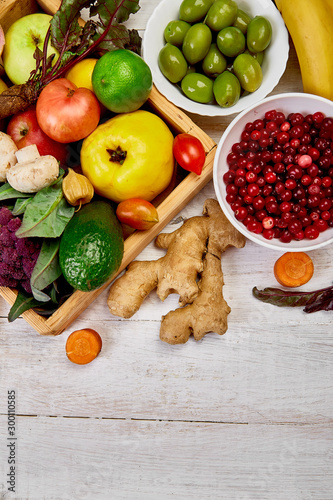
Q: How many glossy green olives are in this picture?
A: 13